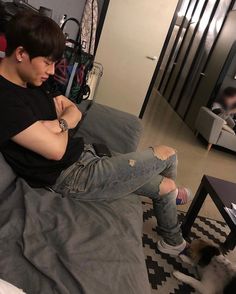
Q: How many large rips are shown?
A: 2